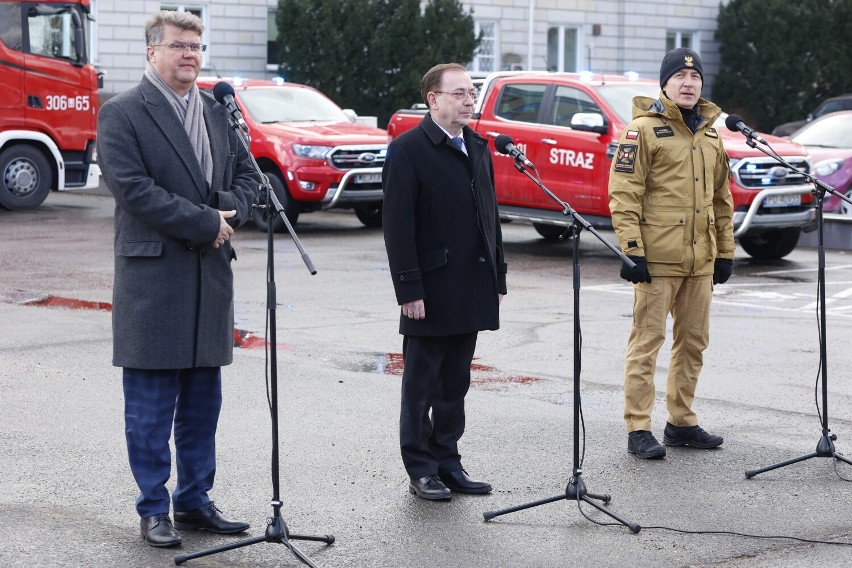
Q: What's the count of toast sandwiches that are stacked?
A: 0